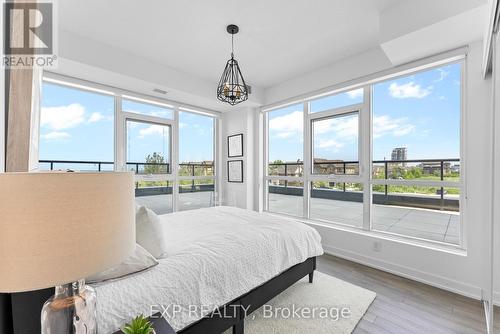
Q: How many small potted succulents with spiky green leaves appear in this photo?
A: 1